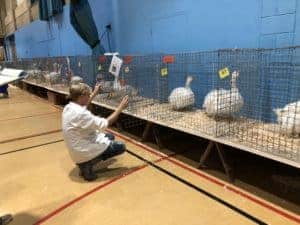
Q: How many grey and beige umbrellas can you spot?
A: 0